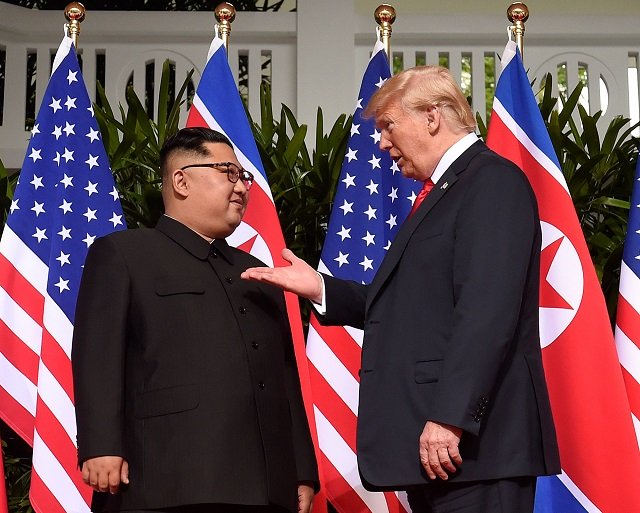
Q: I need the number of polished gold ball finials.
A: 4